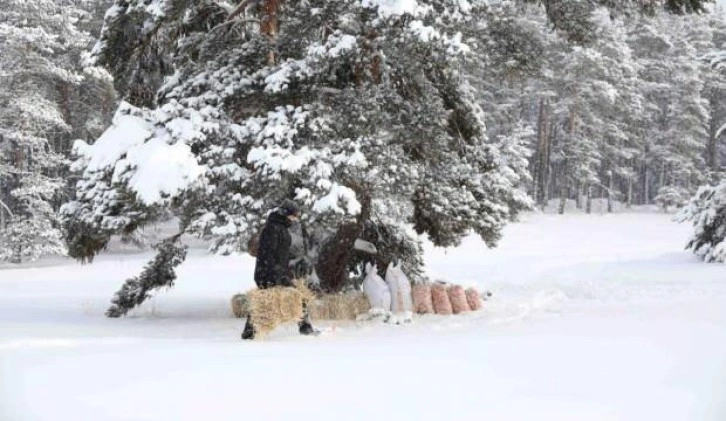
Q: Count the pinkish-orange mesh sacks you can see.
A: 4